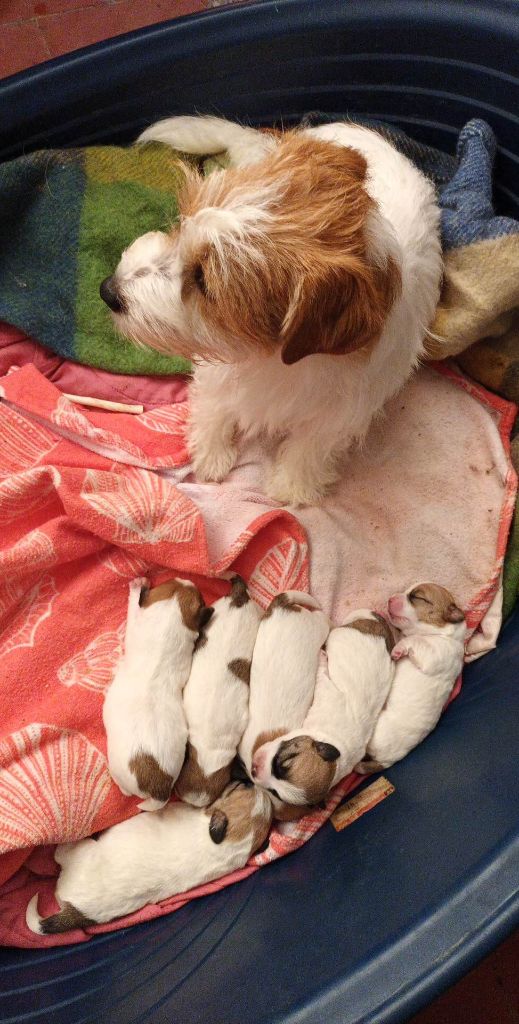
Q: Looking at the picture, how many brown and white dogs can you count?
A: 7